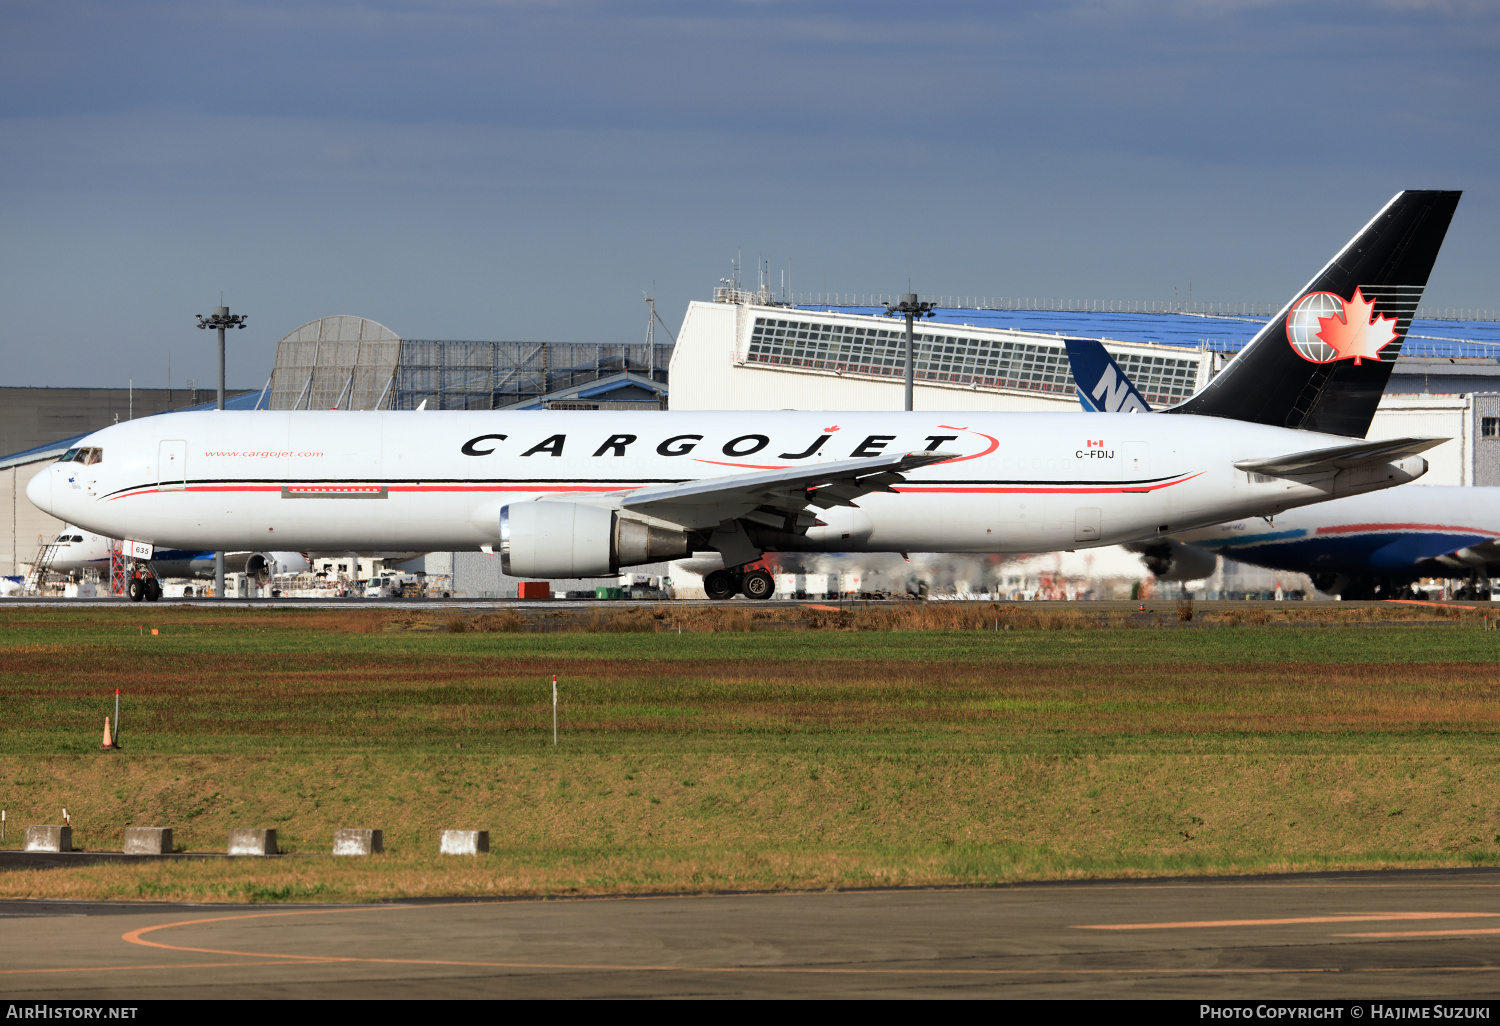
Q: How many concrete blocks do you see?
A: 5